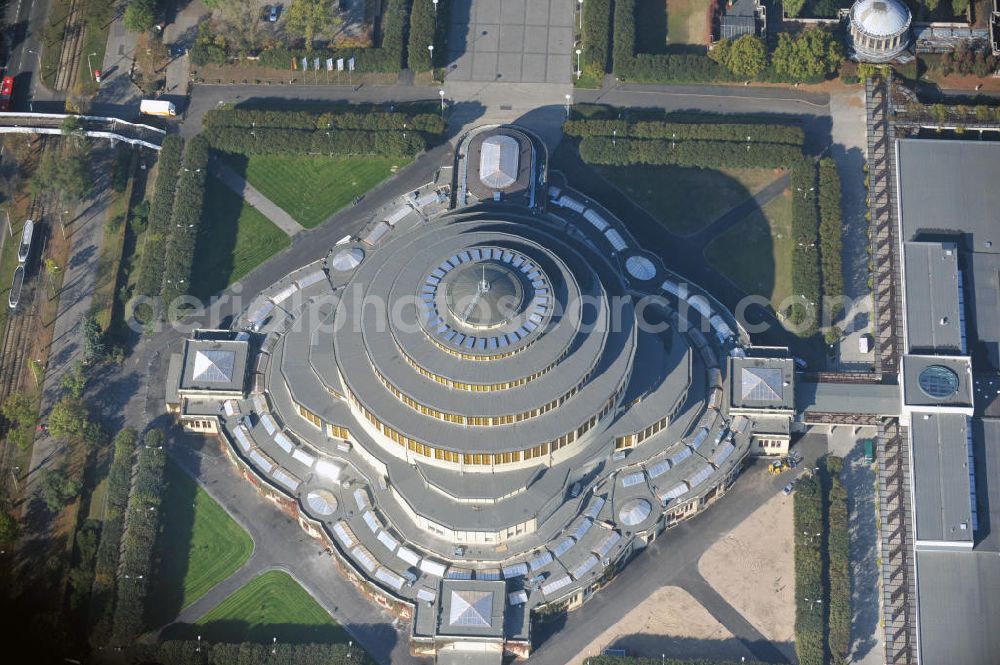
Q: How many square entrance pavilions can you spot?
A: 3